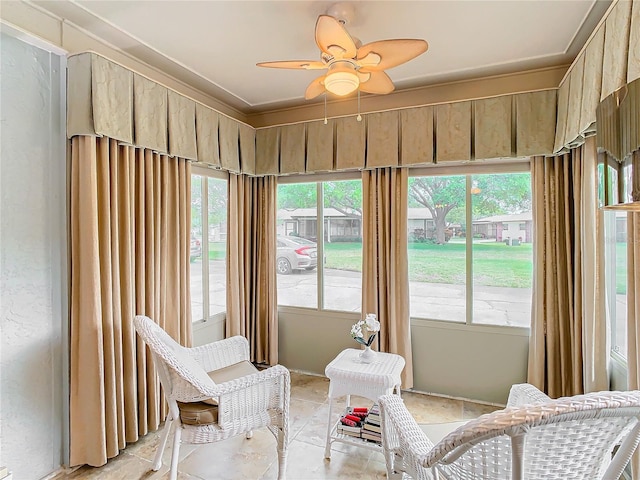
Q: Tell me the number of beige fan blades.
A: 5